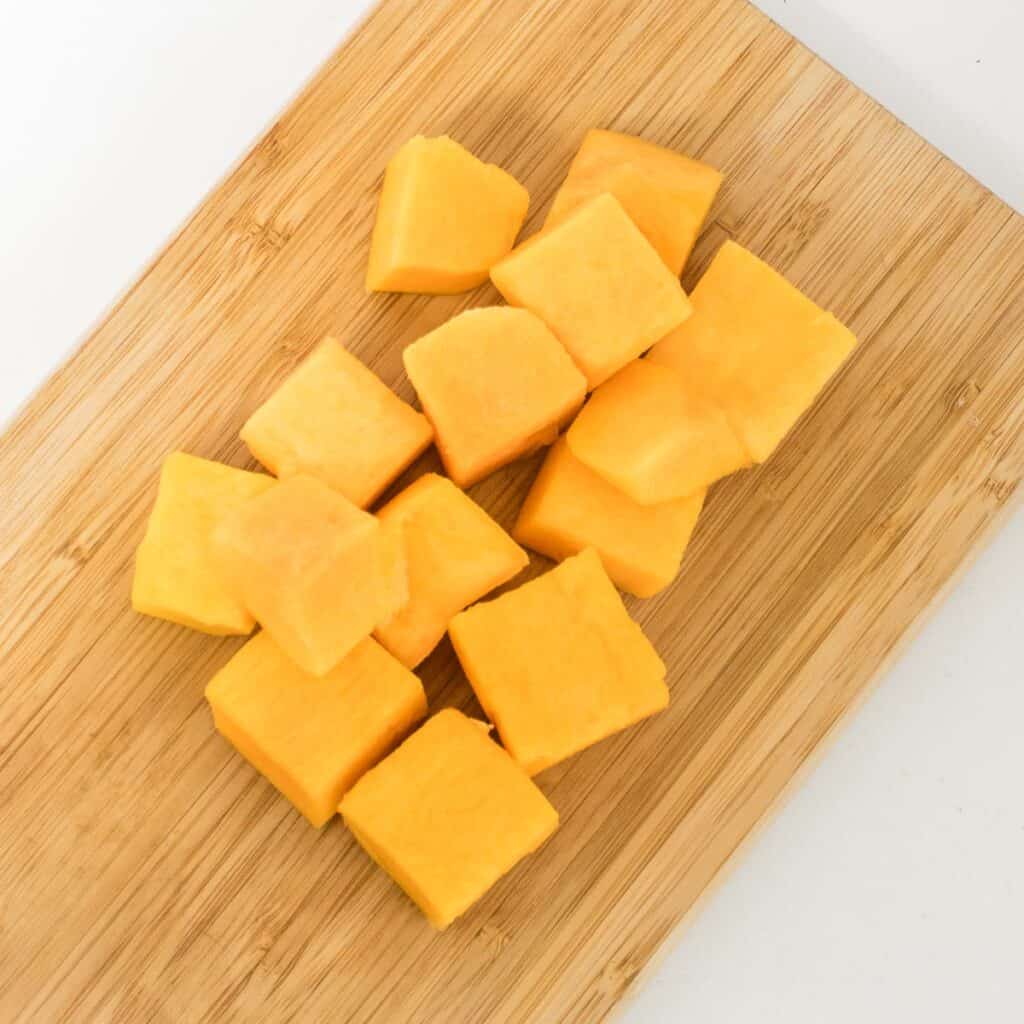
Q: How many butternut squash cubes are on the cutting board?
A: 14